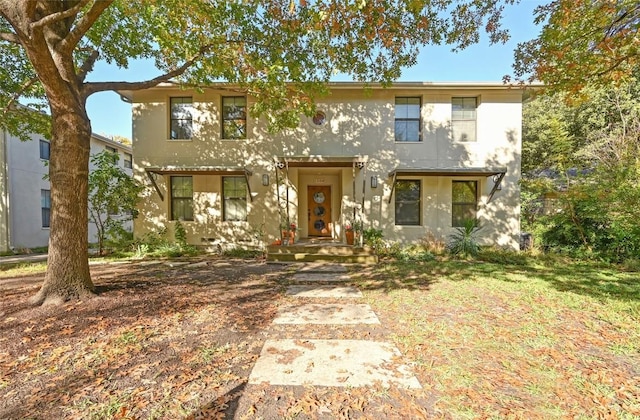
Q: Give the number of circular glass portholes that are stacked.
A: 3